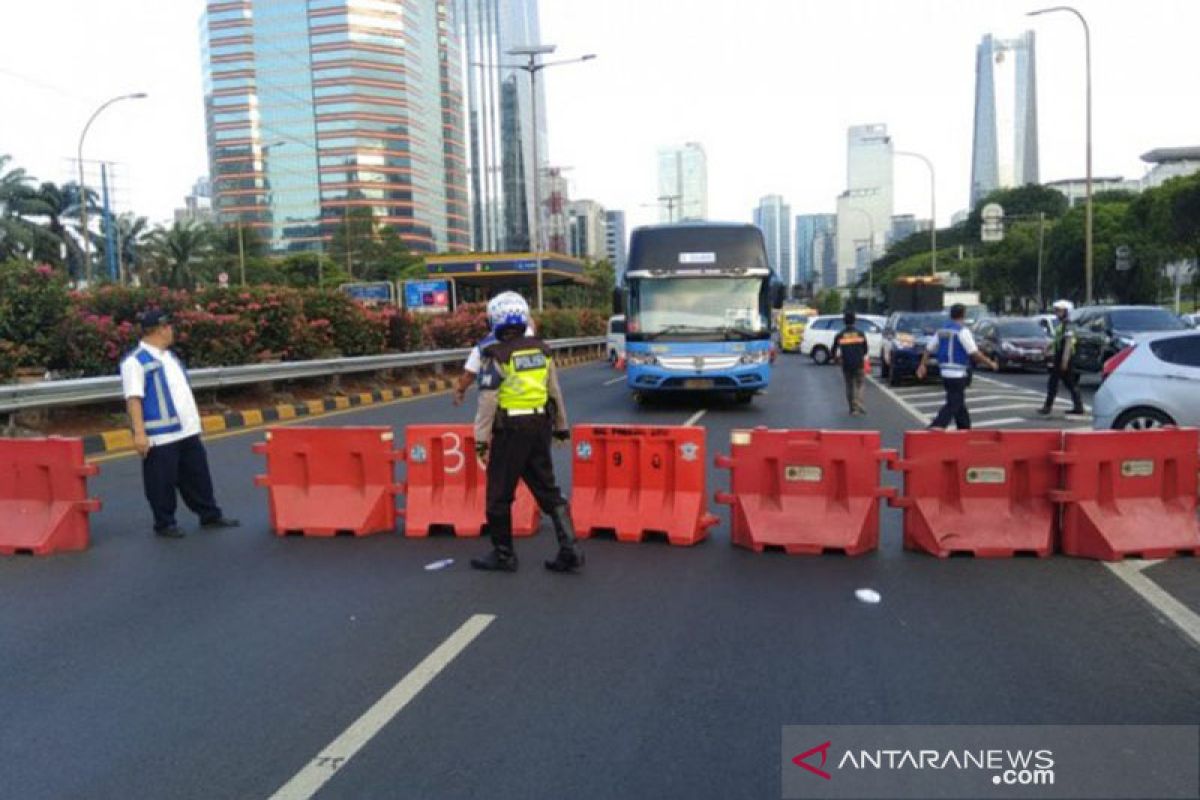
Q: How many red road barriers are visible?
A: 7